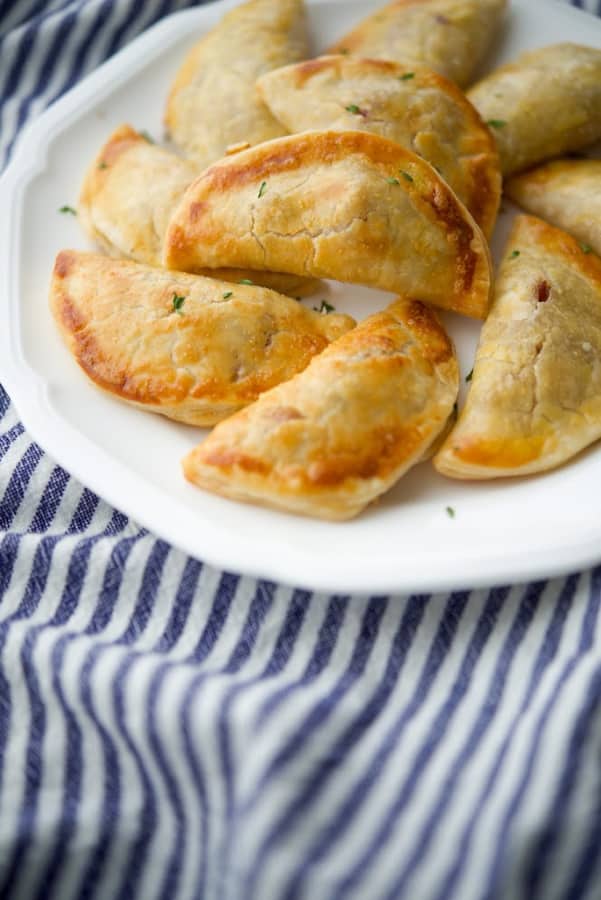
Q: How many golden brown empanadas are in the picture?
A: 10